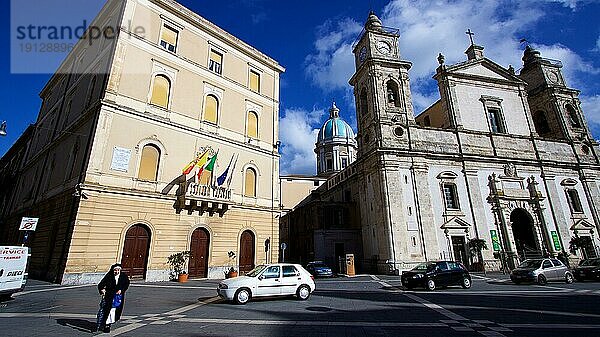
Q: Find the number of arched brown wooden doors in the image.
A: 3